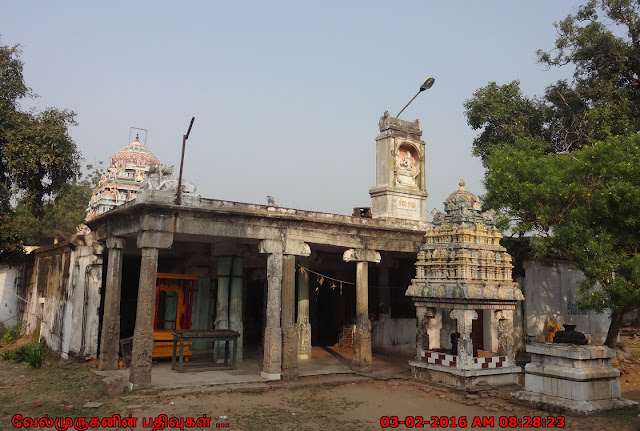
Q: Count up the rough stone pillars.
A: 5